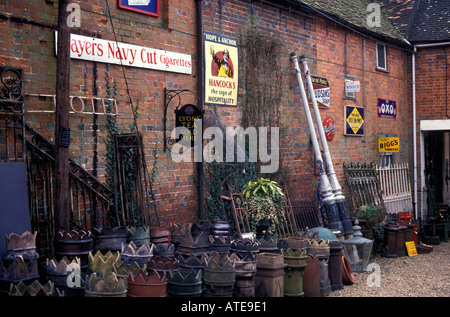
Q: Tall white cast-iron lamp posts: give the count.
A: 2